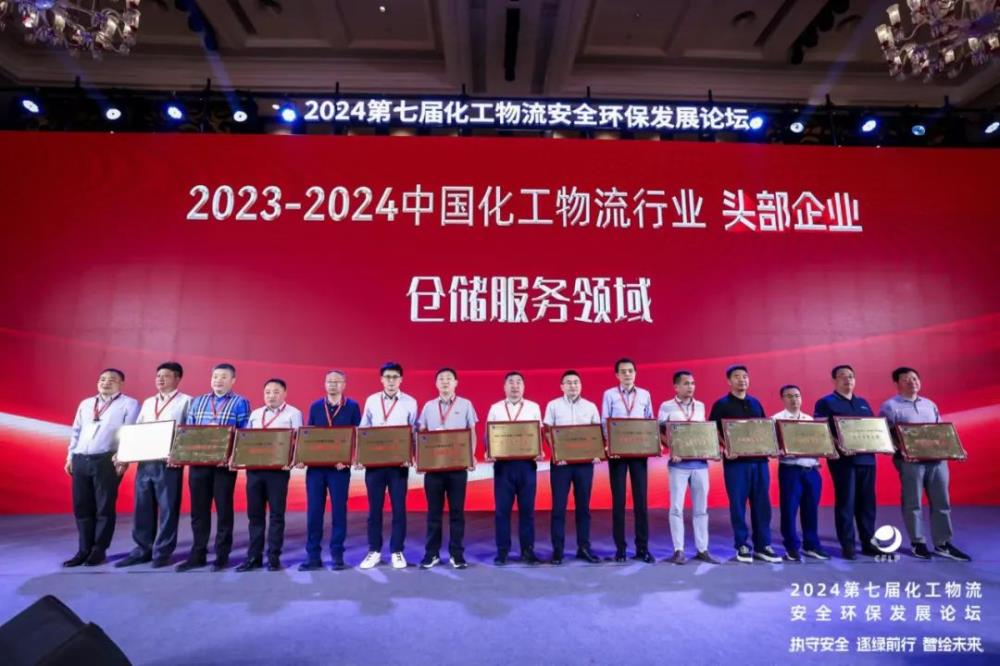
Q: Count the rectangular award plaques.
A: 14